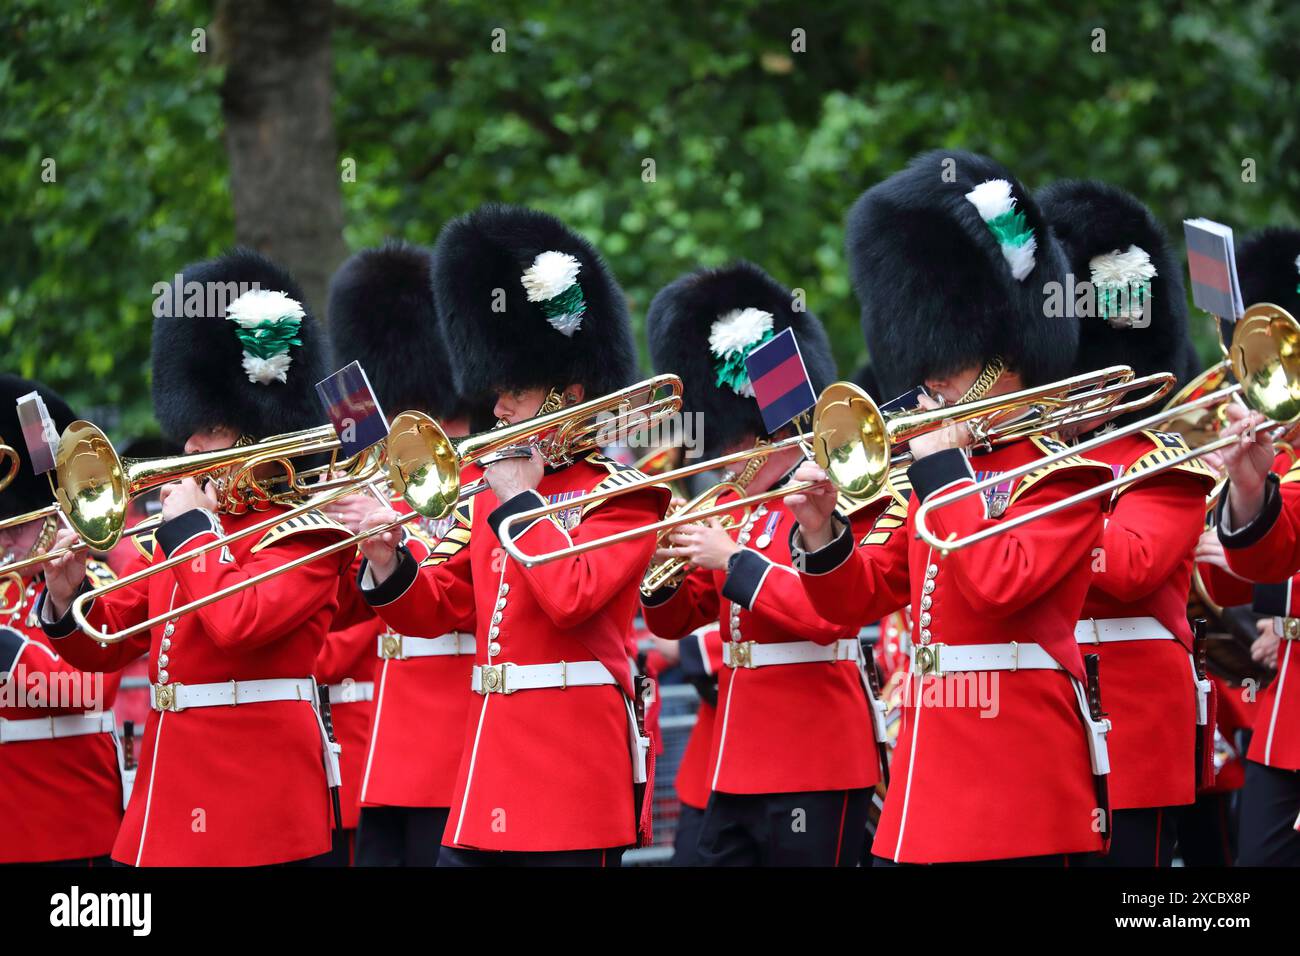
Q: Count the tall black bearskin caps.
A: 8